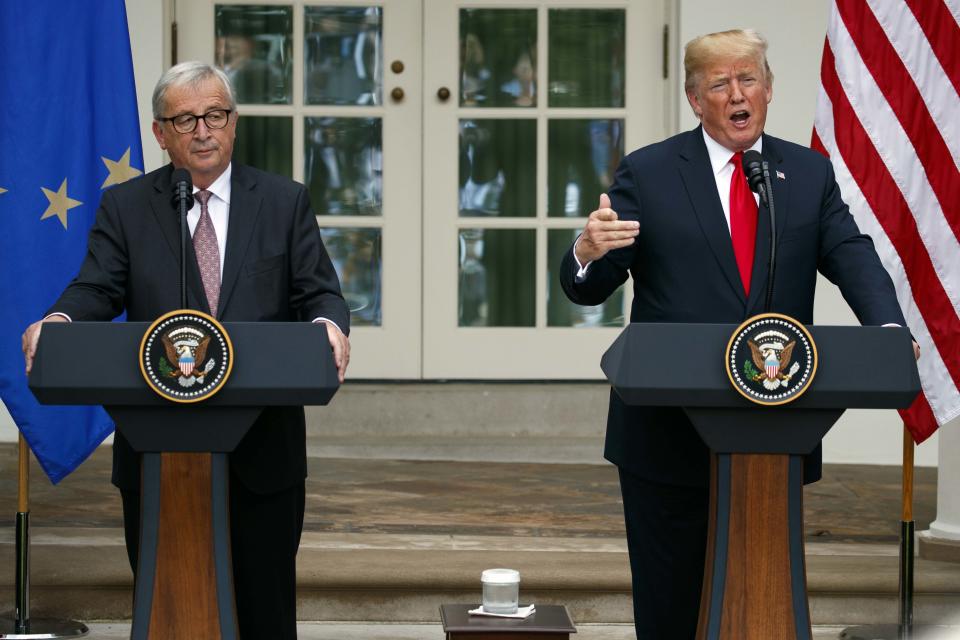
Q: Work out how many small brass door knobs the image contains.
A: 3